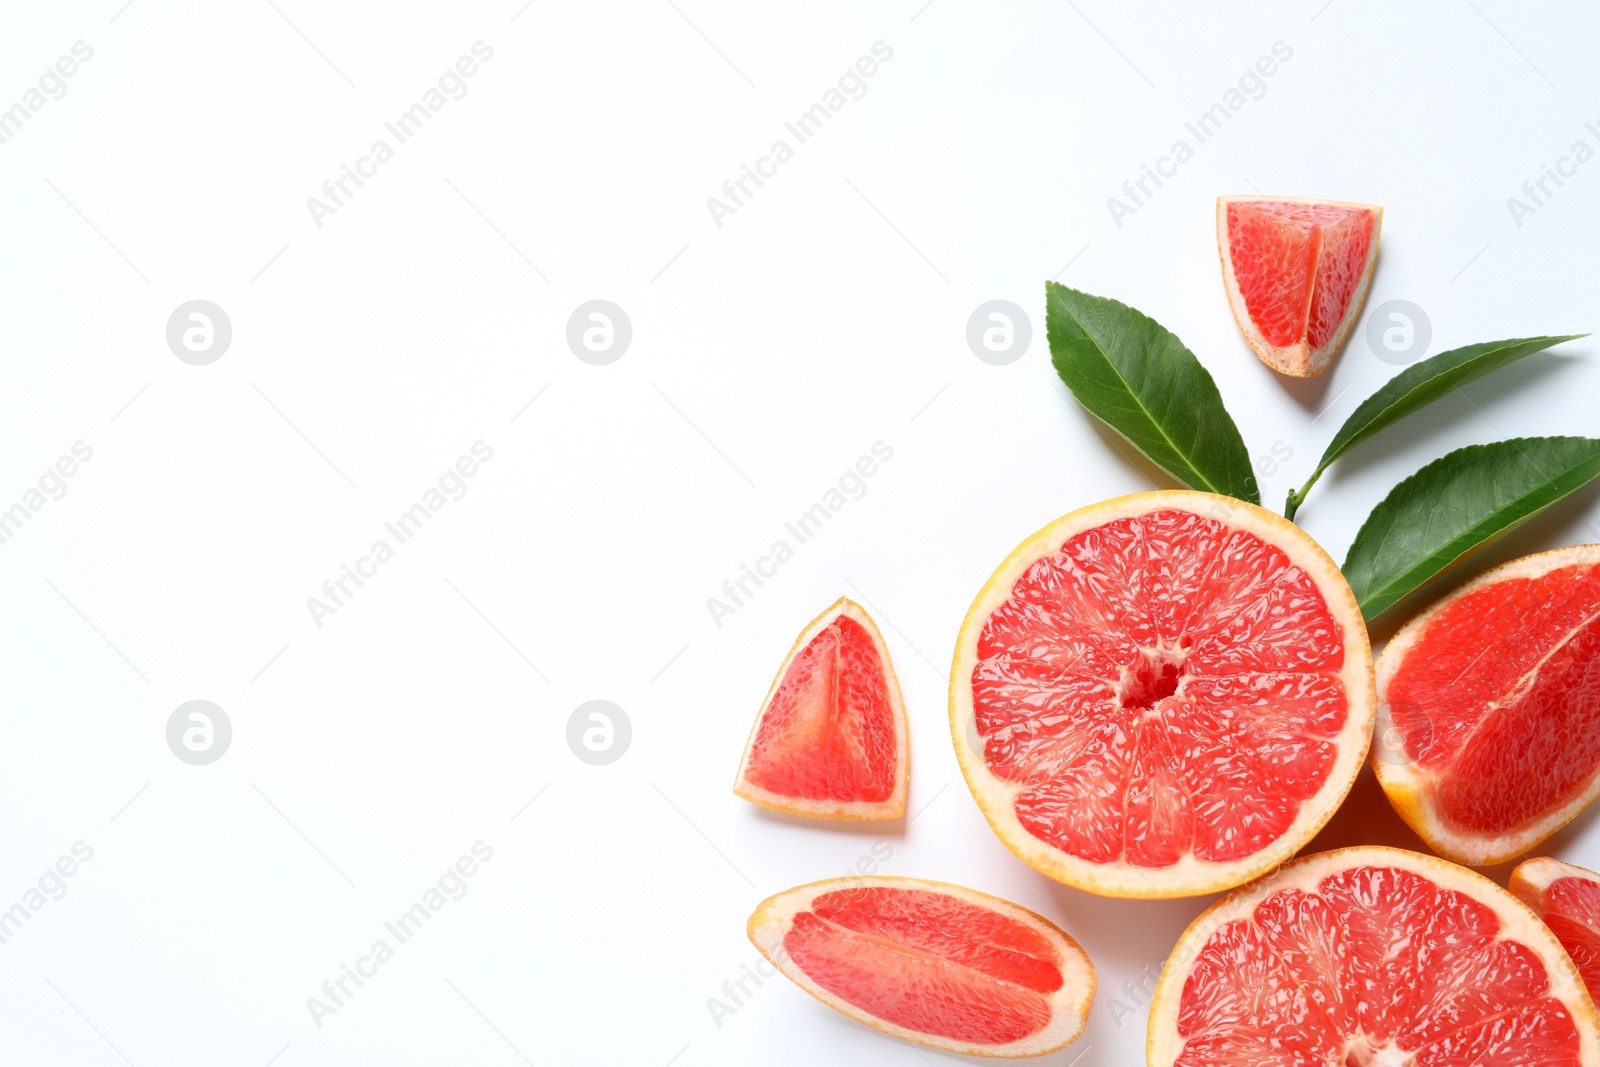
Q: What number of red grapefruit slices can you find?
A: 7